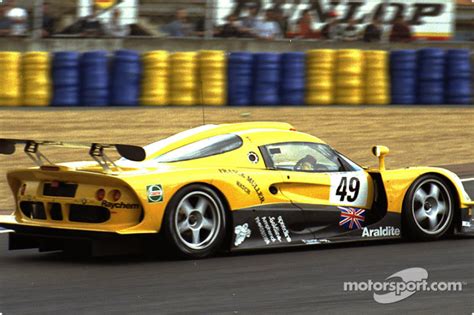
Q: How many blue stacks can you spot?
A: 9